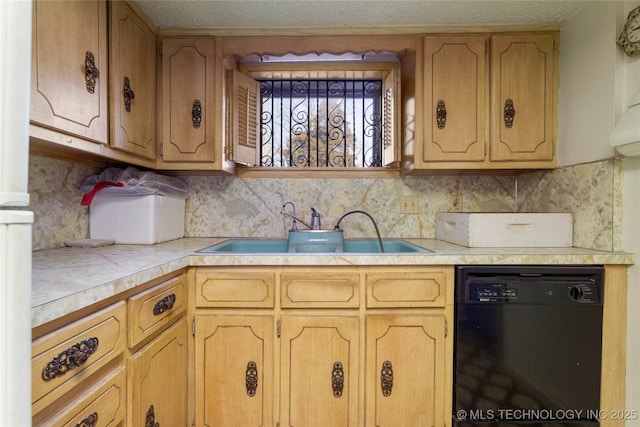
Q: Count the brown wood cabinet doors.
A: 9